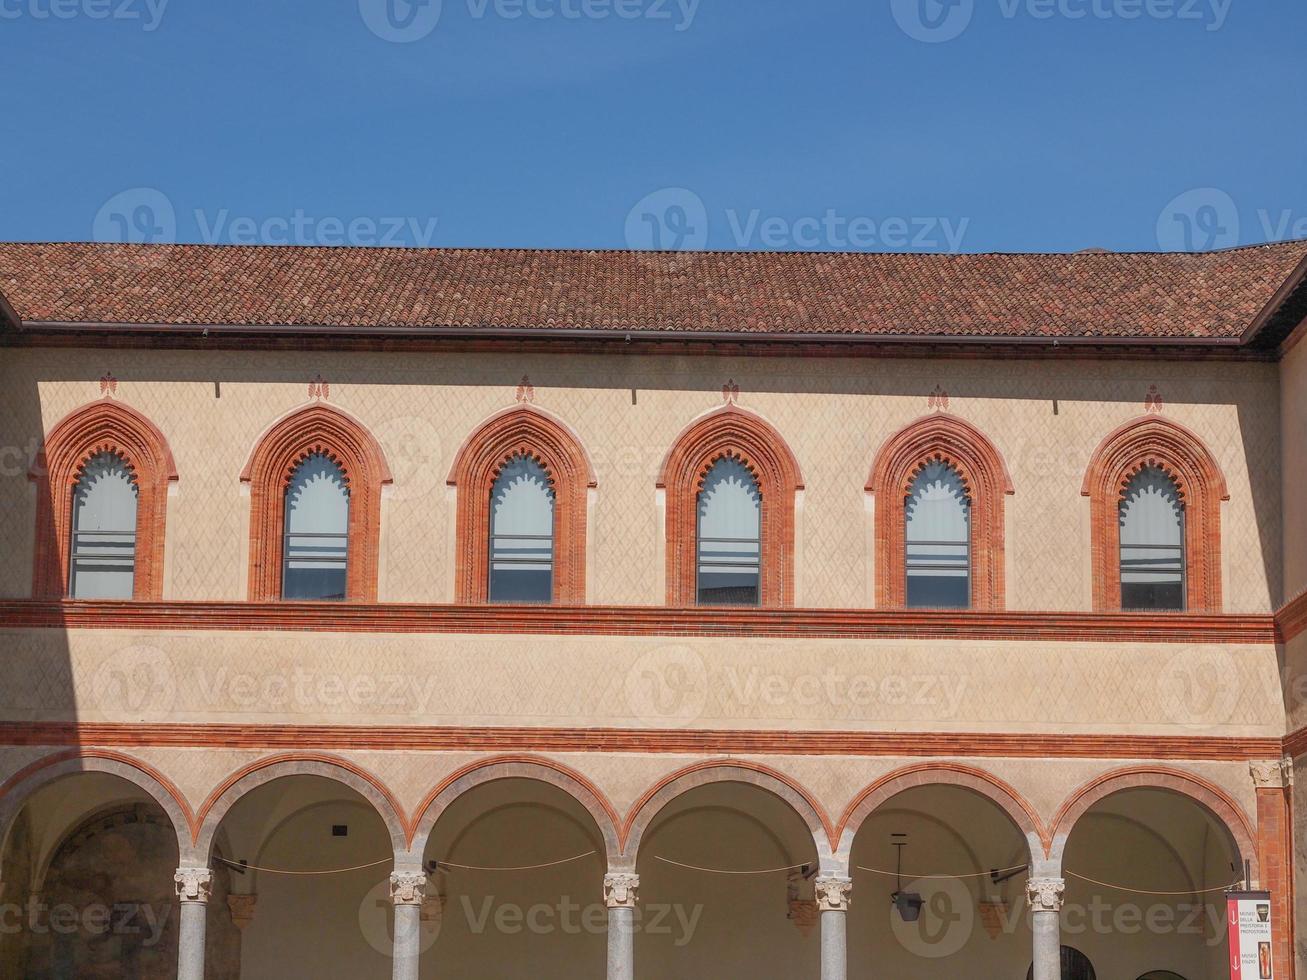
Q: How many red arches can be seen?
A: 12